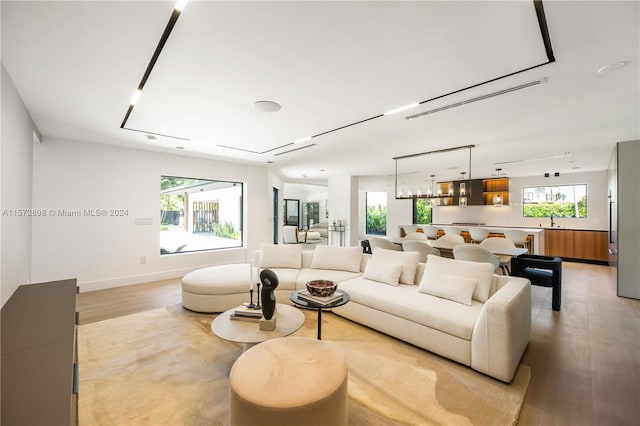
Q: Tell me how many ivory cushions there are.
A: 6